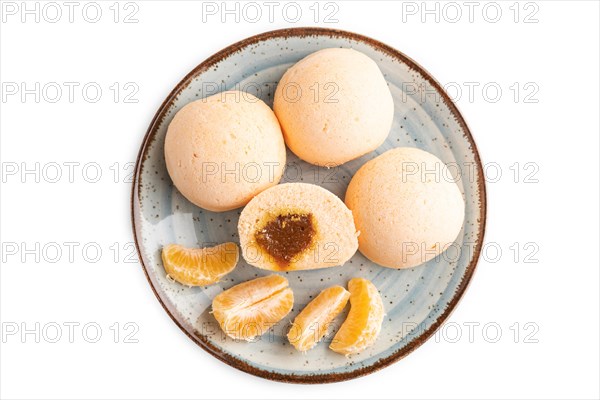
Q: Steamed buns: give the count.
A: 4